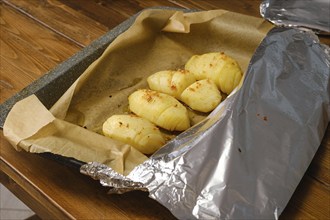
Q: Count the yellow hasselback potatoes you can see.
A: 5